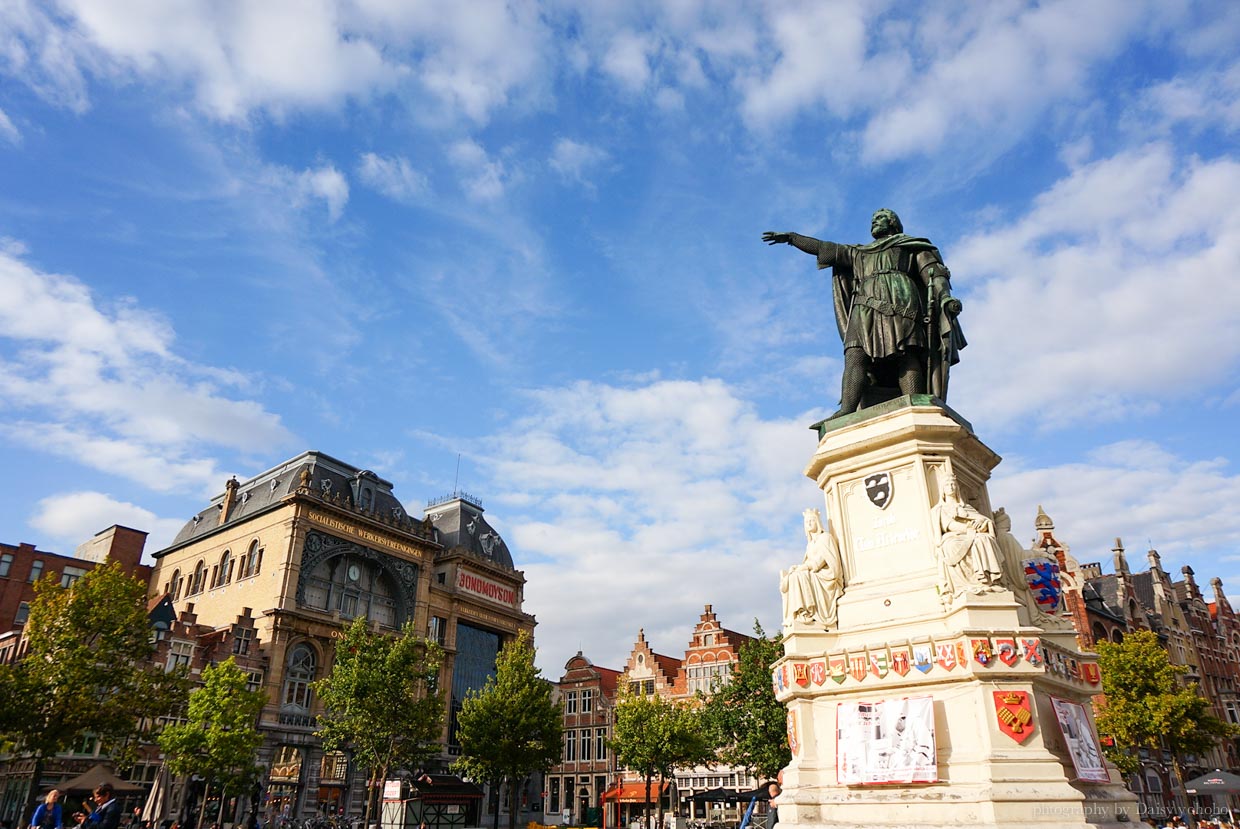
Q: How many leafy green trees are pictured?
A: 7